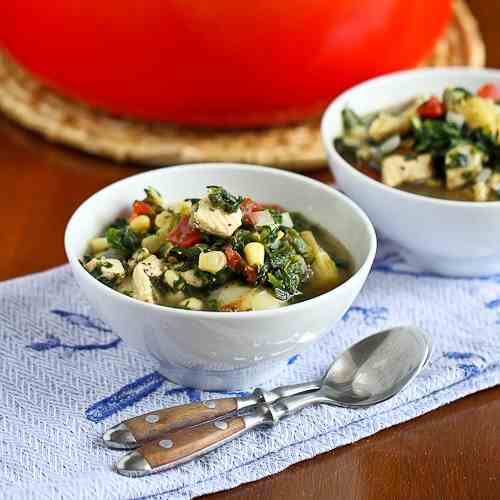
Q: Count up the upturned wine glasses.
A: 0